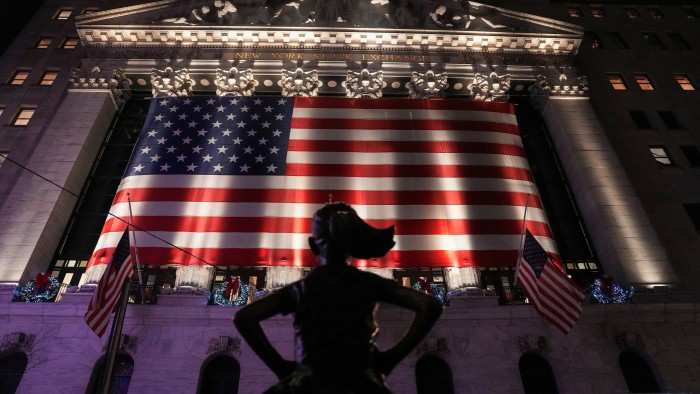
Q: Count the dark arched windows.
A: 6